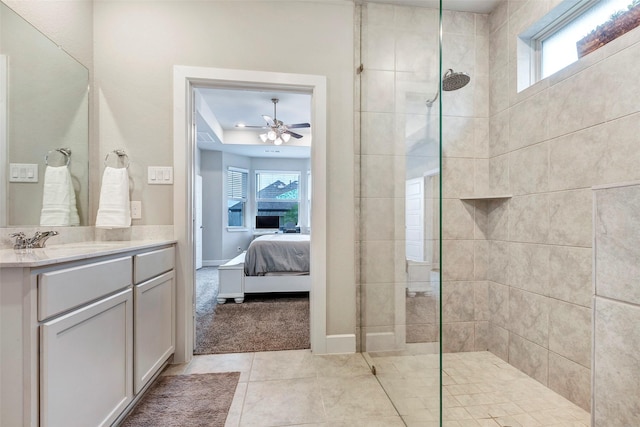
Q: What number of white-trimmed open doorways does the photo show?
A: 1